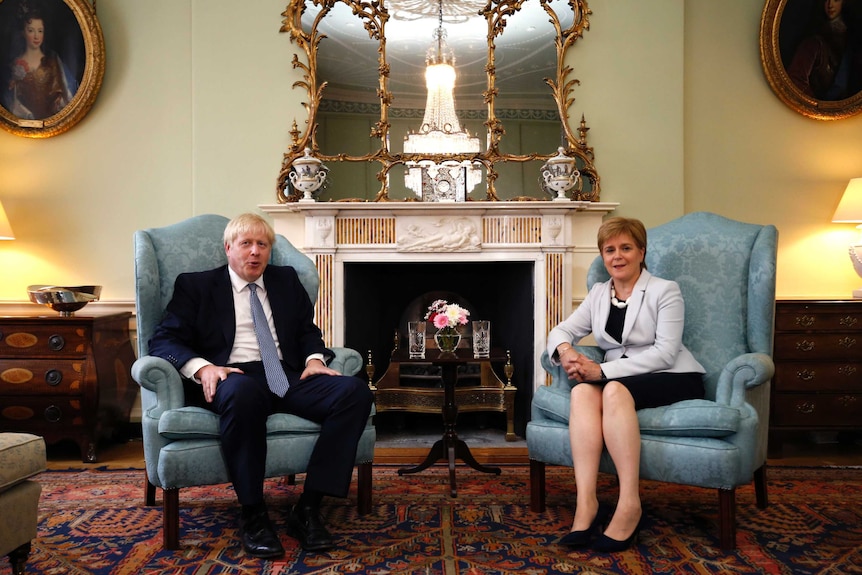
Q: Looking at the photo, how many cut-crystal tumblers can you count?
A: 2